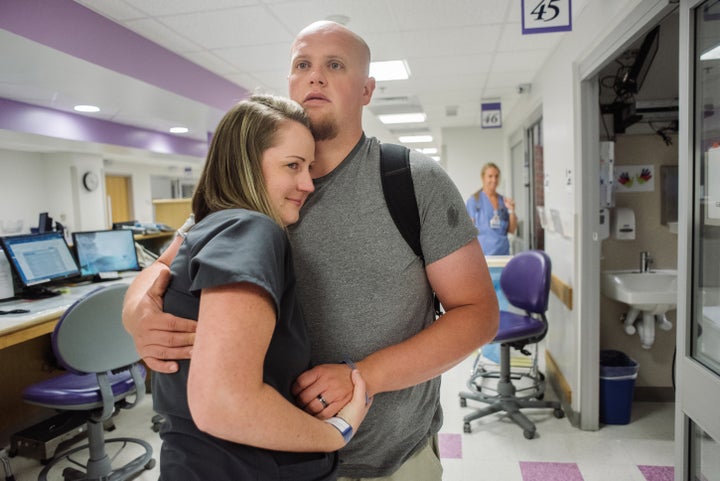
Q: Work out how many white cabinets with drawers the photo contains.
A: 0